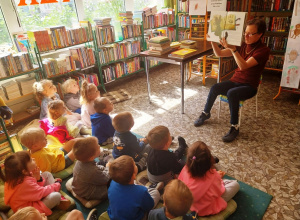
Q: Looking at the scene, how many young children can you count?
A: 14